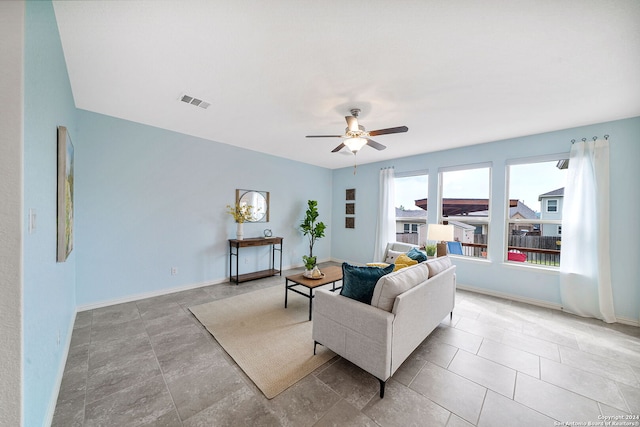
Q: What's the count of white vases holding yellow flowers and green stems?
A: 1